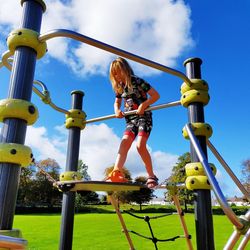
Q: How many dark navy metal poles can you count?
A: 3